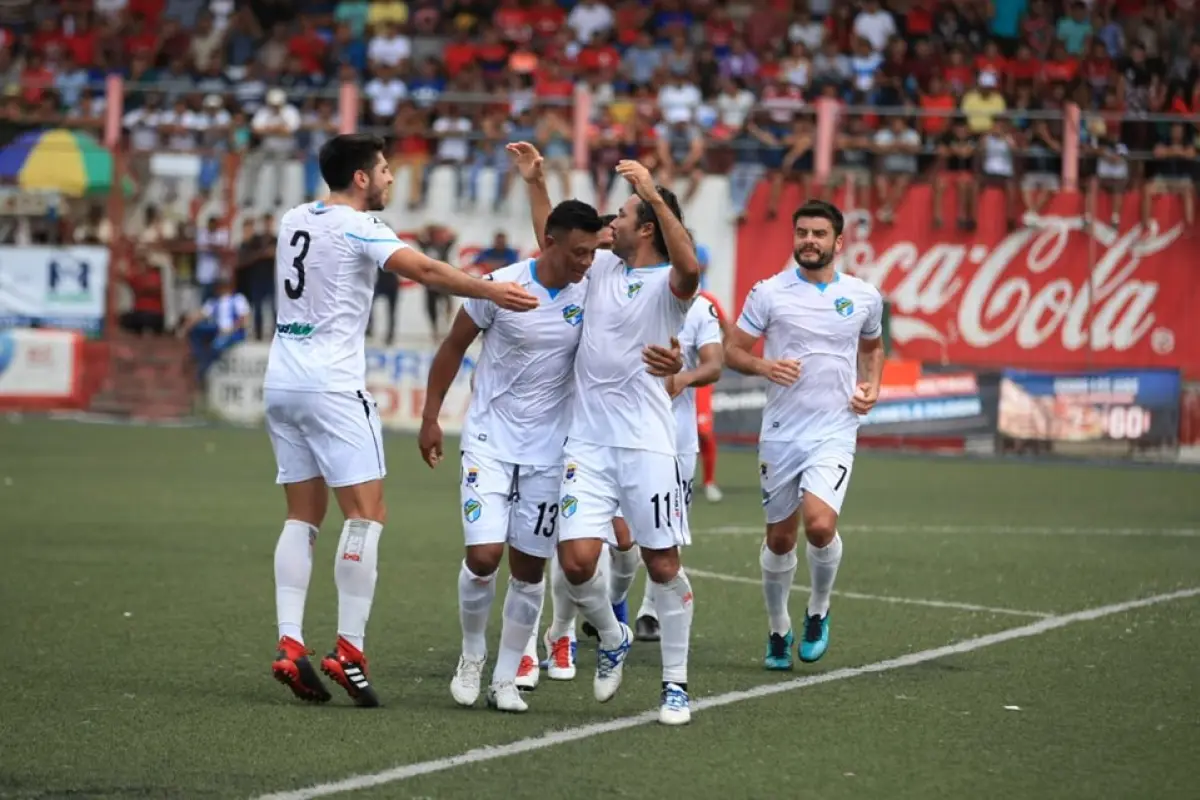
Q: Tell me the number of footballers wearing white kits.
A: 6